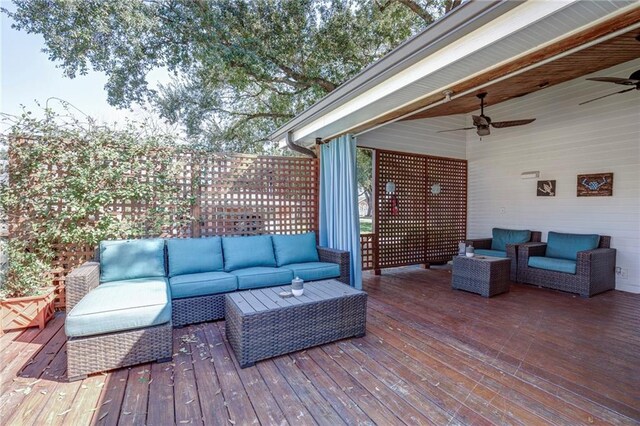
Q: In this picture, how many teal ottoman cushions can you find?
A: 1